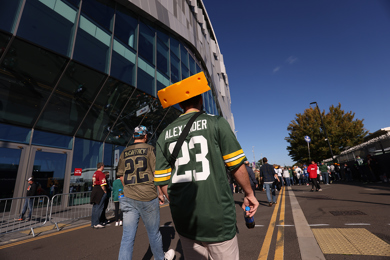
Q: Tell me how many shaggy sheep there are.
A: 0